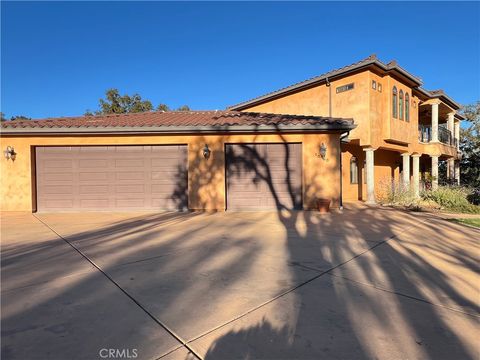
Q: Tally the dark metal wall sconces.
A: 3